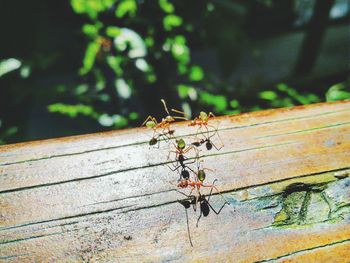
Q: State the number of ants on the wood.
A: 4